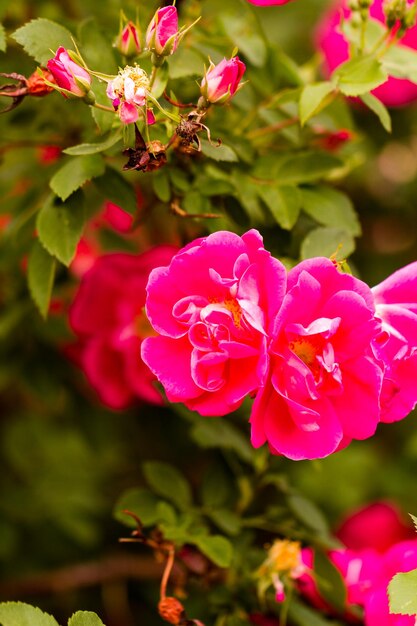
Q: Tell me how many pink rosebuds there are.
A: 4